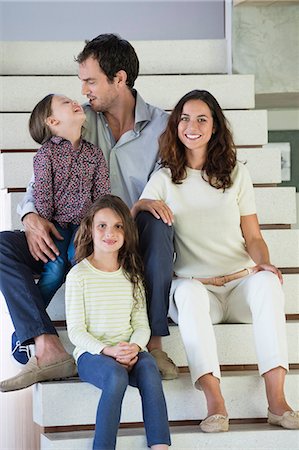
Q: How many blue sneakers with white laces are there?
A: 1